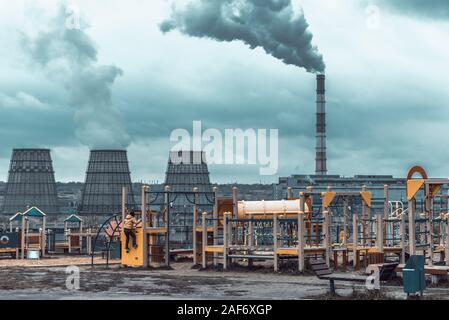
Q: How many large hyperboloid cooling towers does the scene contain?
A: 3